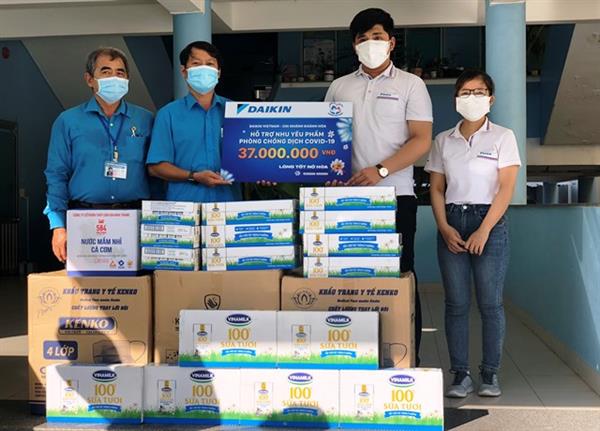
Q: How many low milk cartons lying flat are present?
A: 10